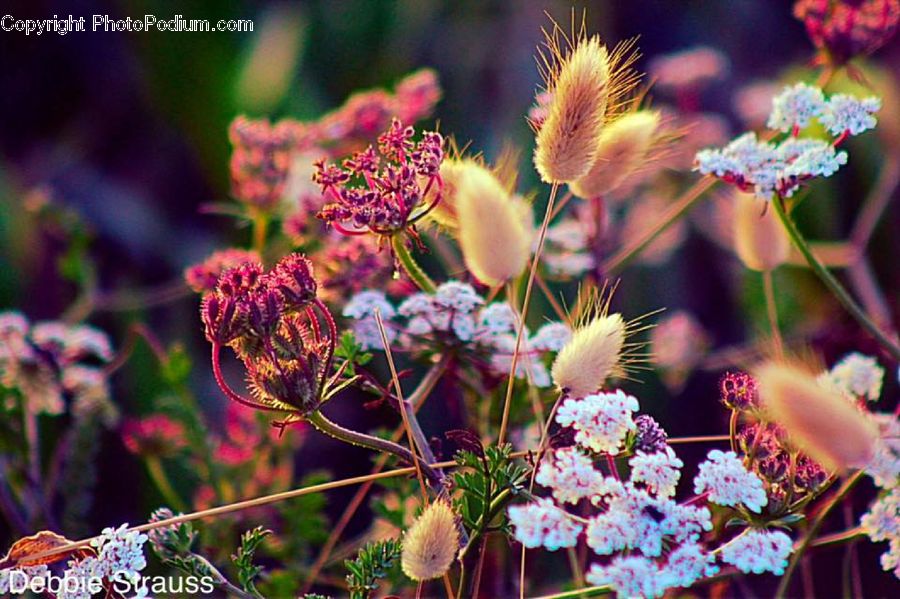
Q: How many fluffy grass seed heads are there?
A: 8